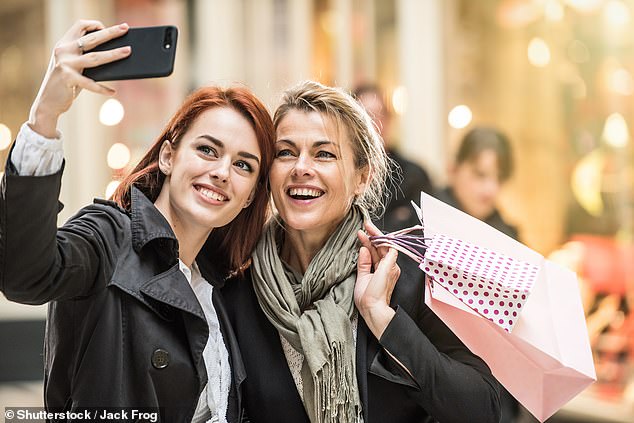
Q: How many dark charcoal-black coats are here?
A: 2